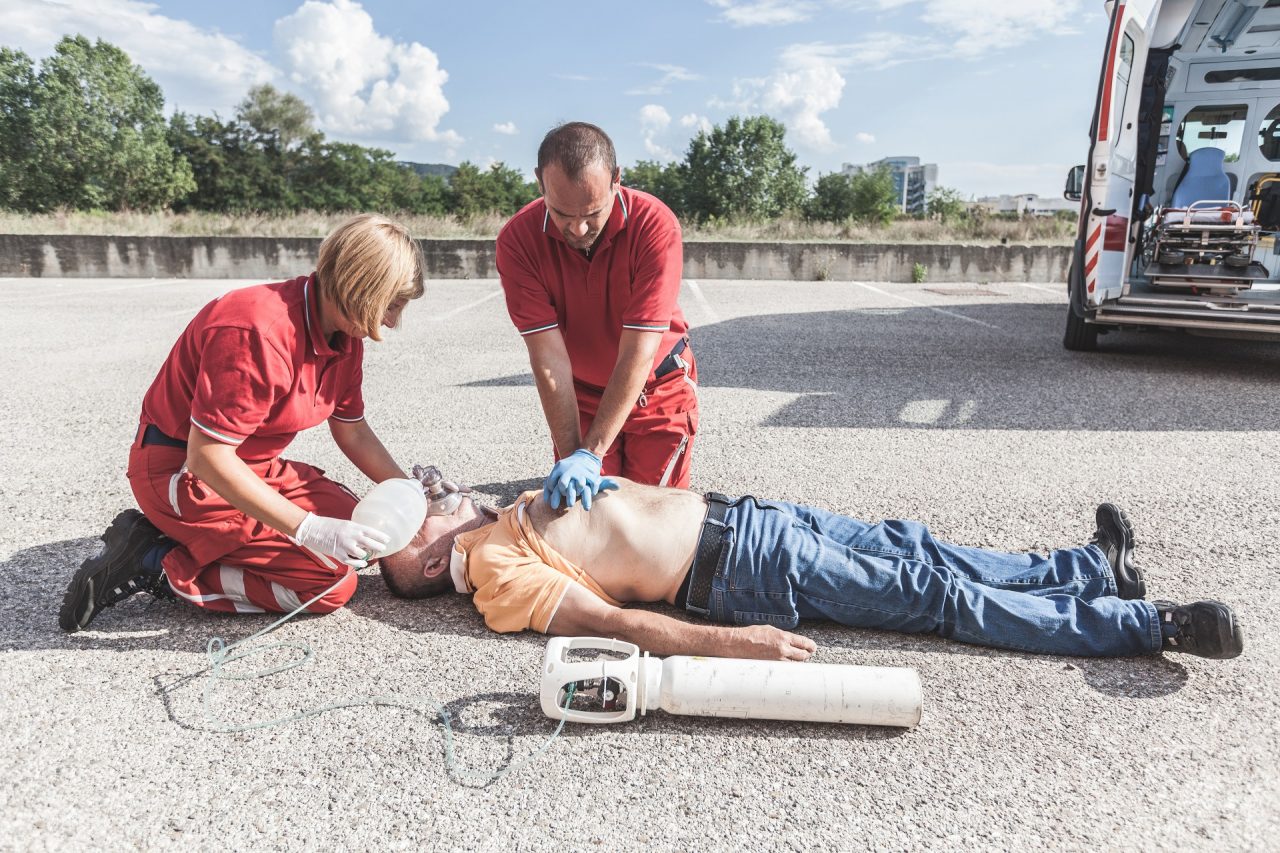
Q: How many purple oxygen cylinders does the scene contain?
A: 0